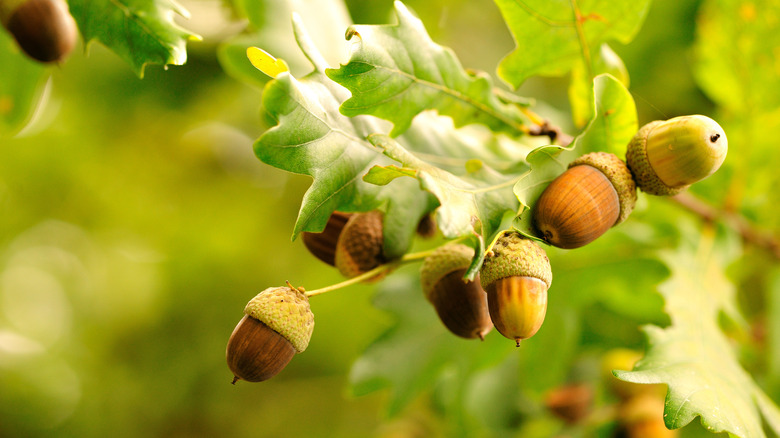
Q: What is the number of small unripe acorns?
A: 1